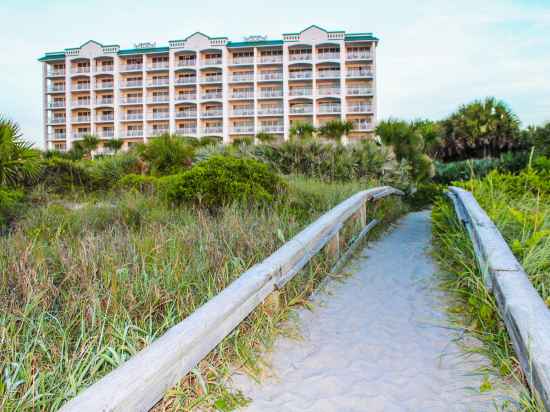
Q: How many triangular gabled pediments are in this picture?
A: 3